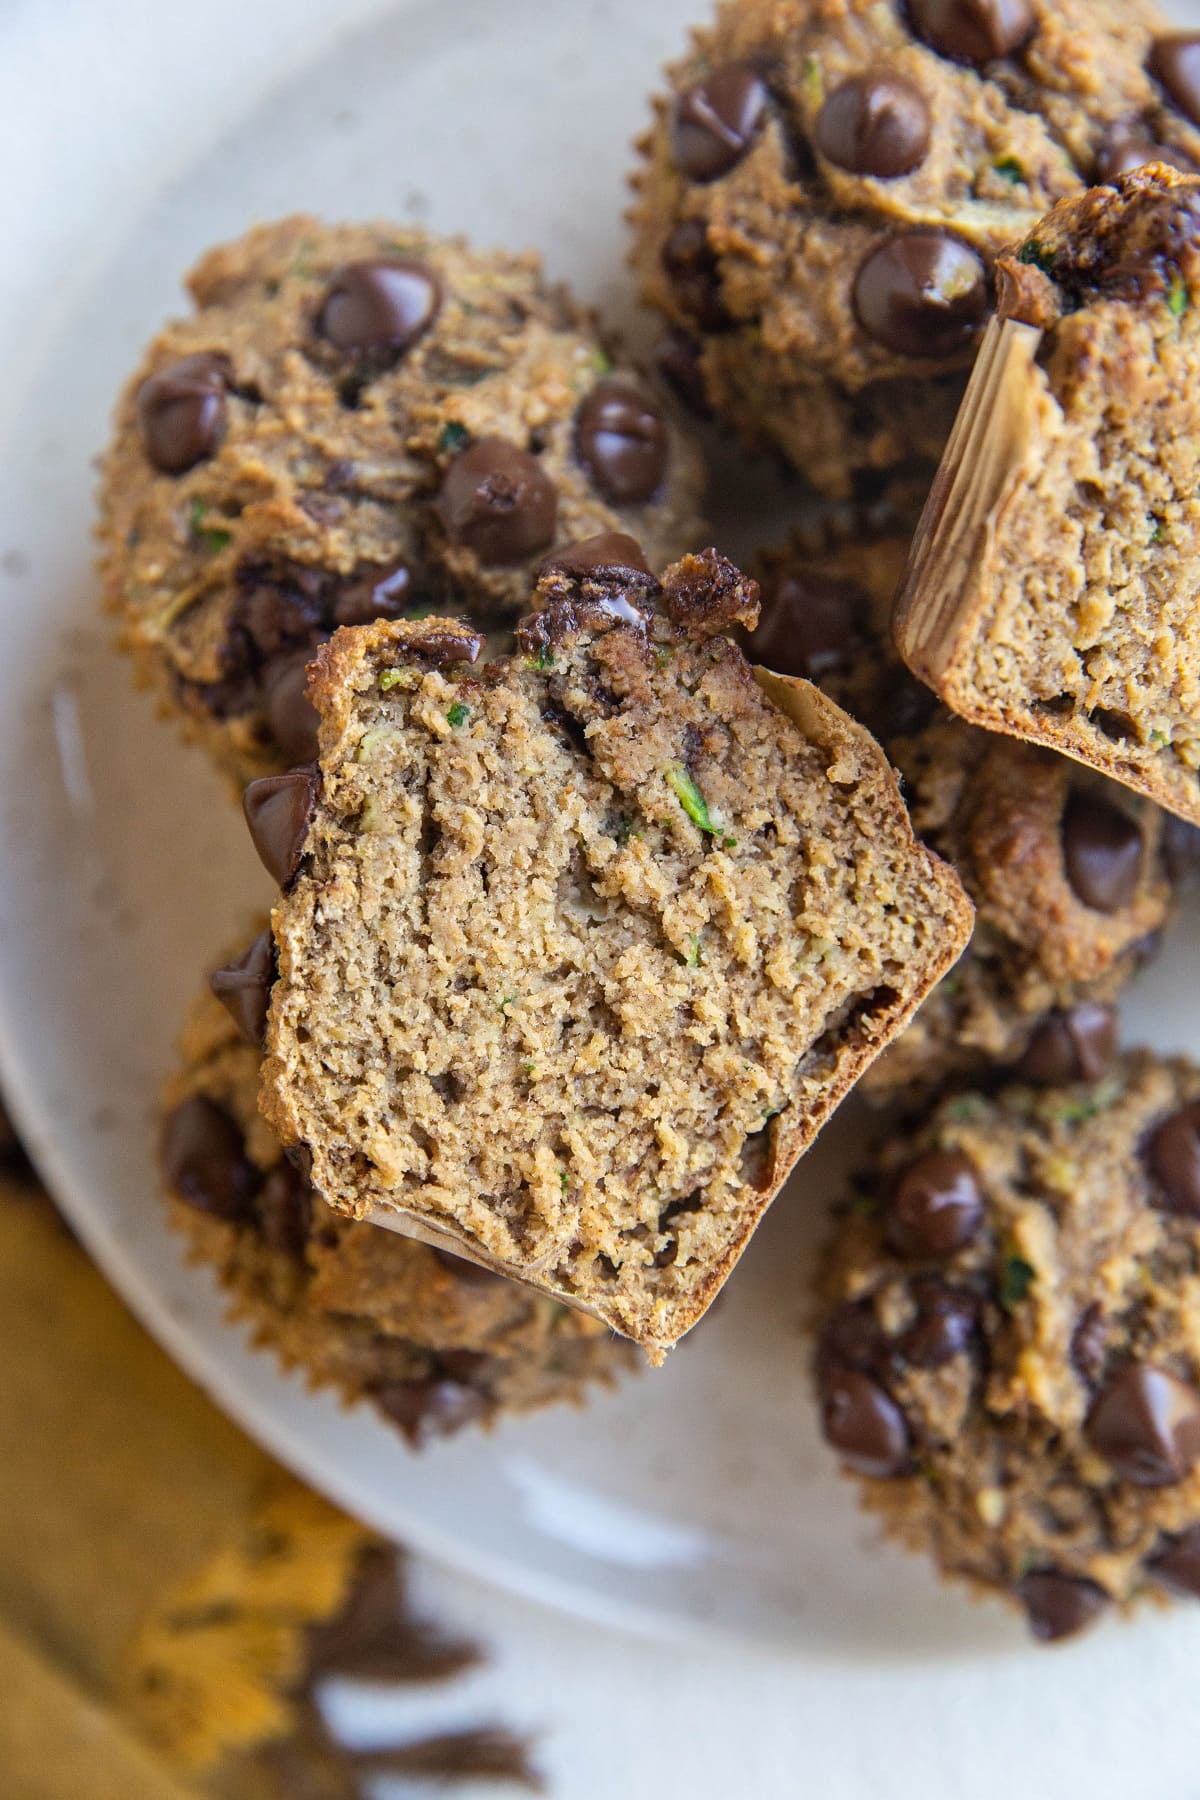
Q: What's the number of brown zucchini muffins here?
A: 7